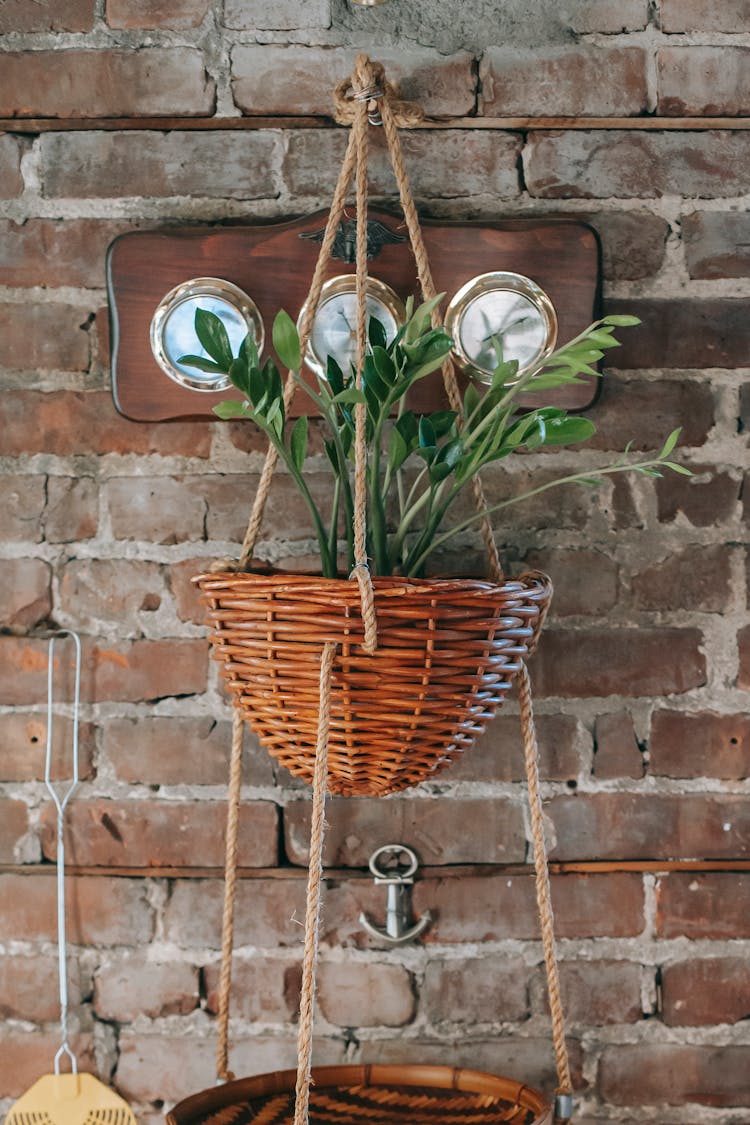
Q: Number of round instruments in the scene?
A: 3